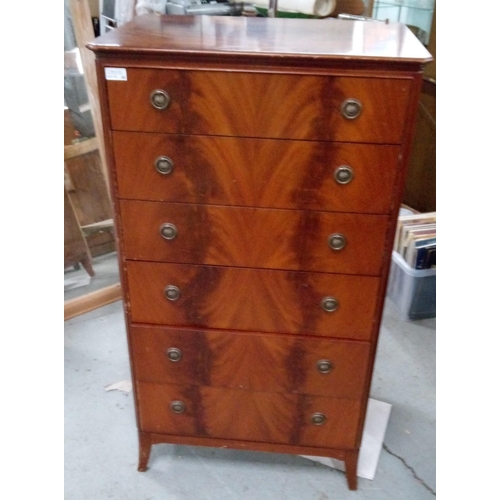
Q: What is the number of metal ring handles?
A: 12